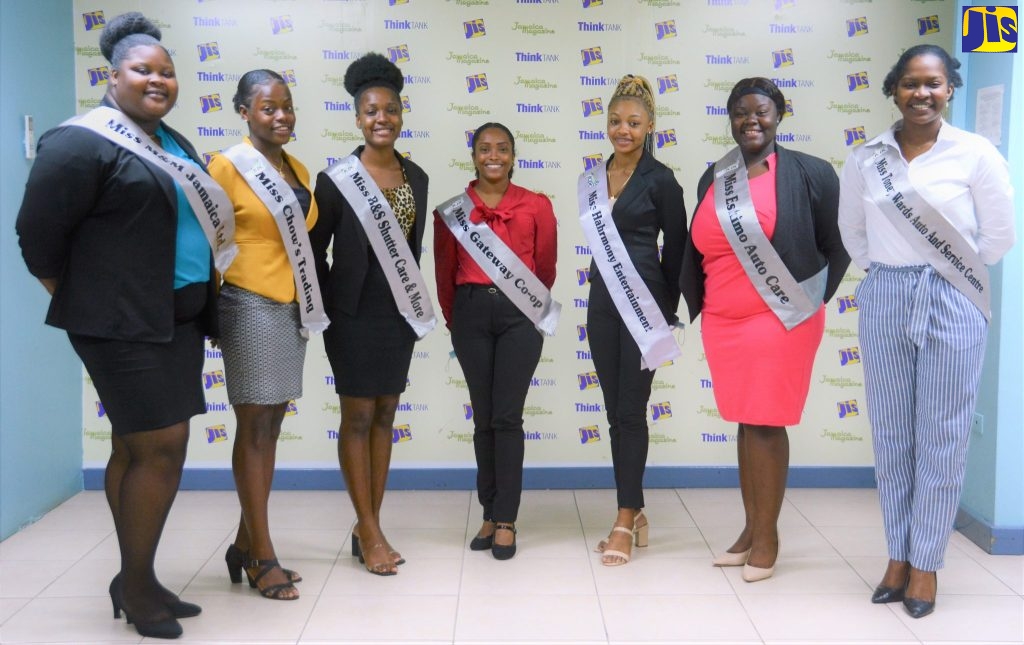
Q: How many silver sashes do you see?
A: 7